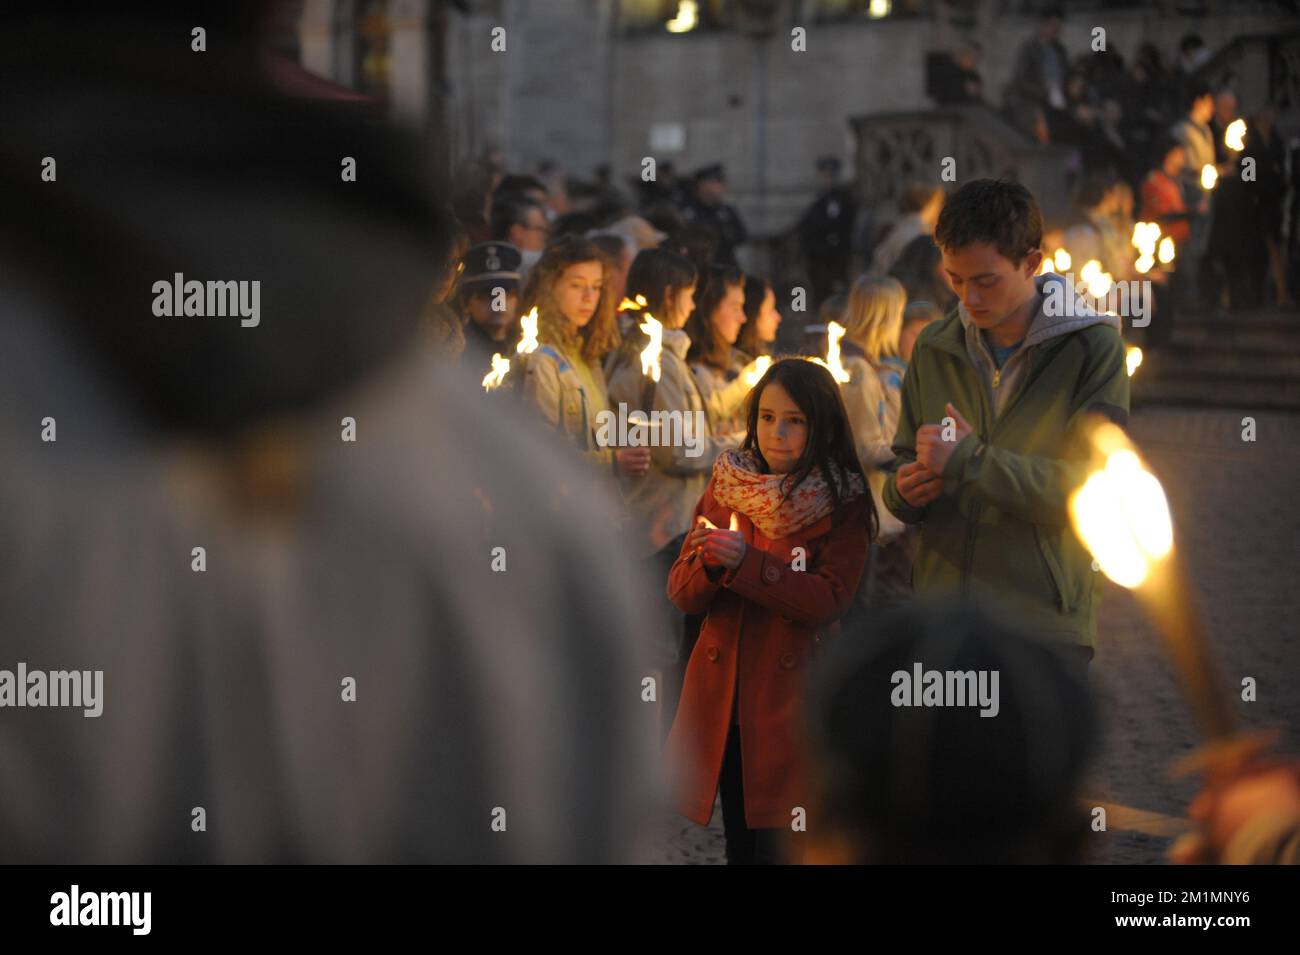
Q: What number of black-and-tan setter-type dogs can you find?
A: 0